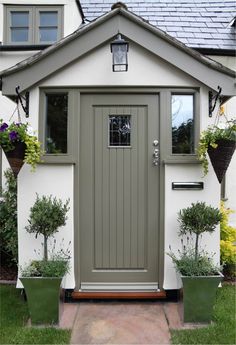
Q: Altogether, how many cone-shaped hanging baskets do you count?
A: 2